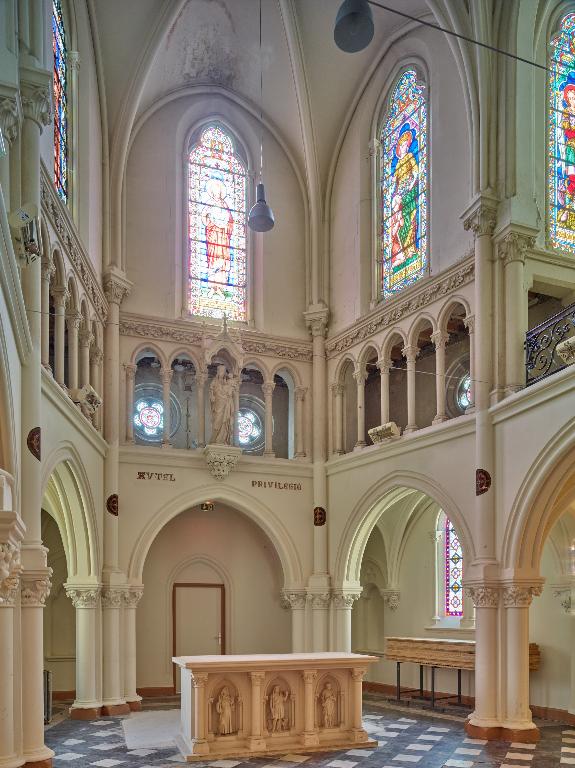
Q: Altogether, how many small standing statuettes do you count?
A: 3